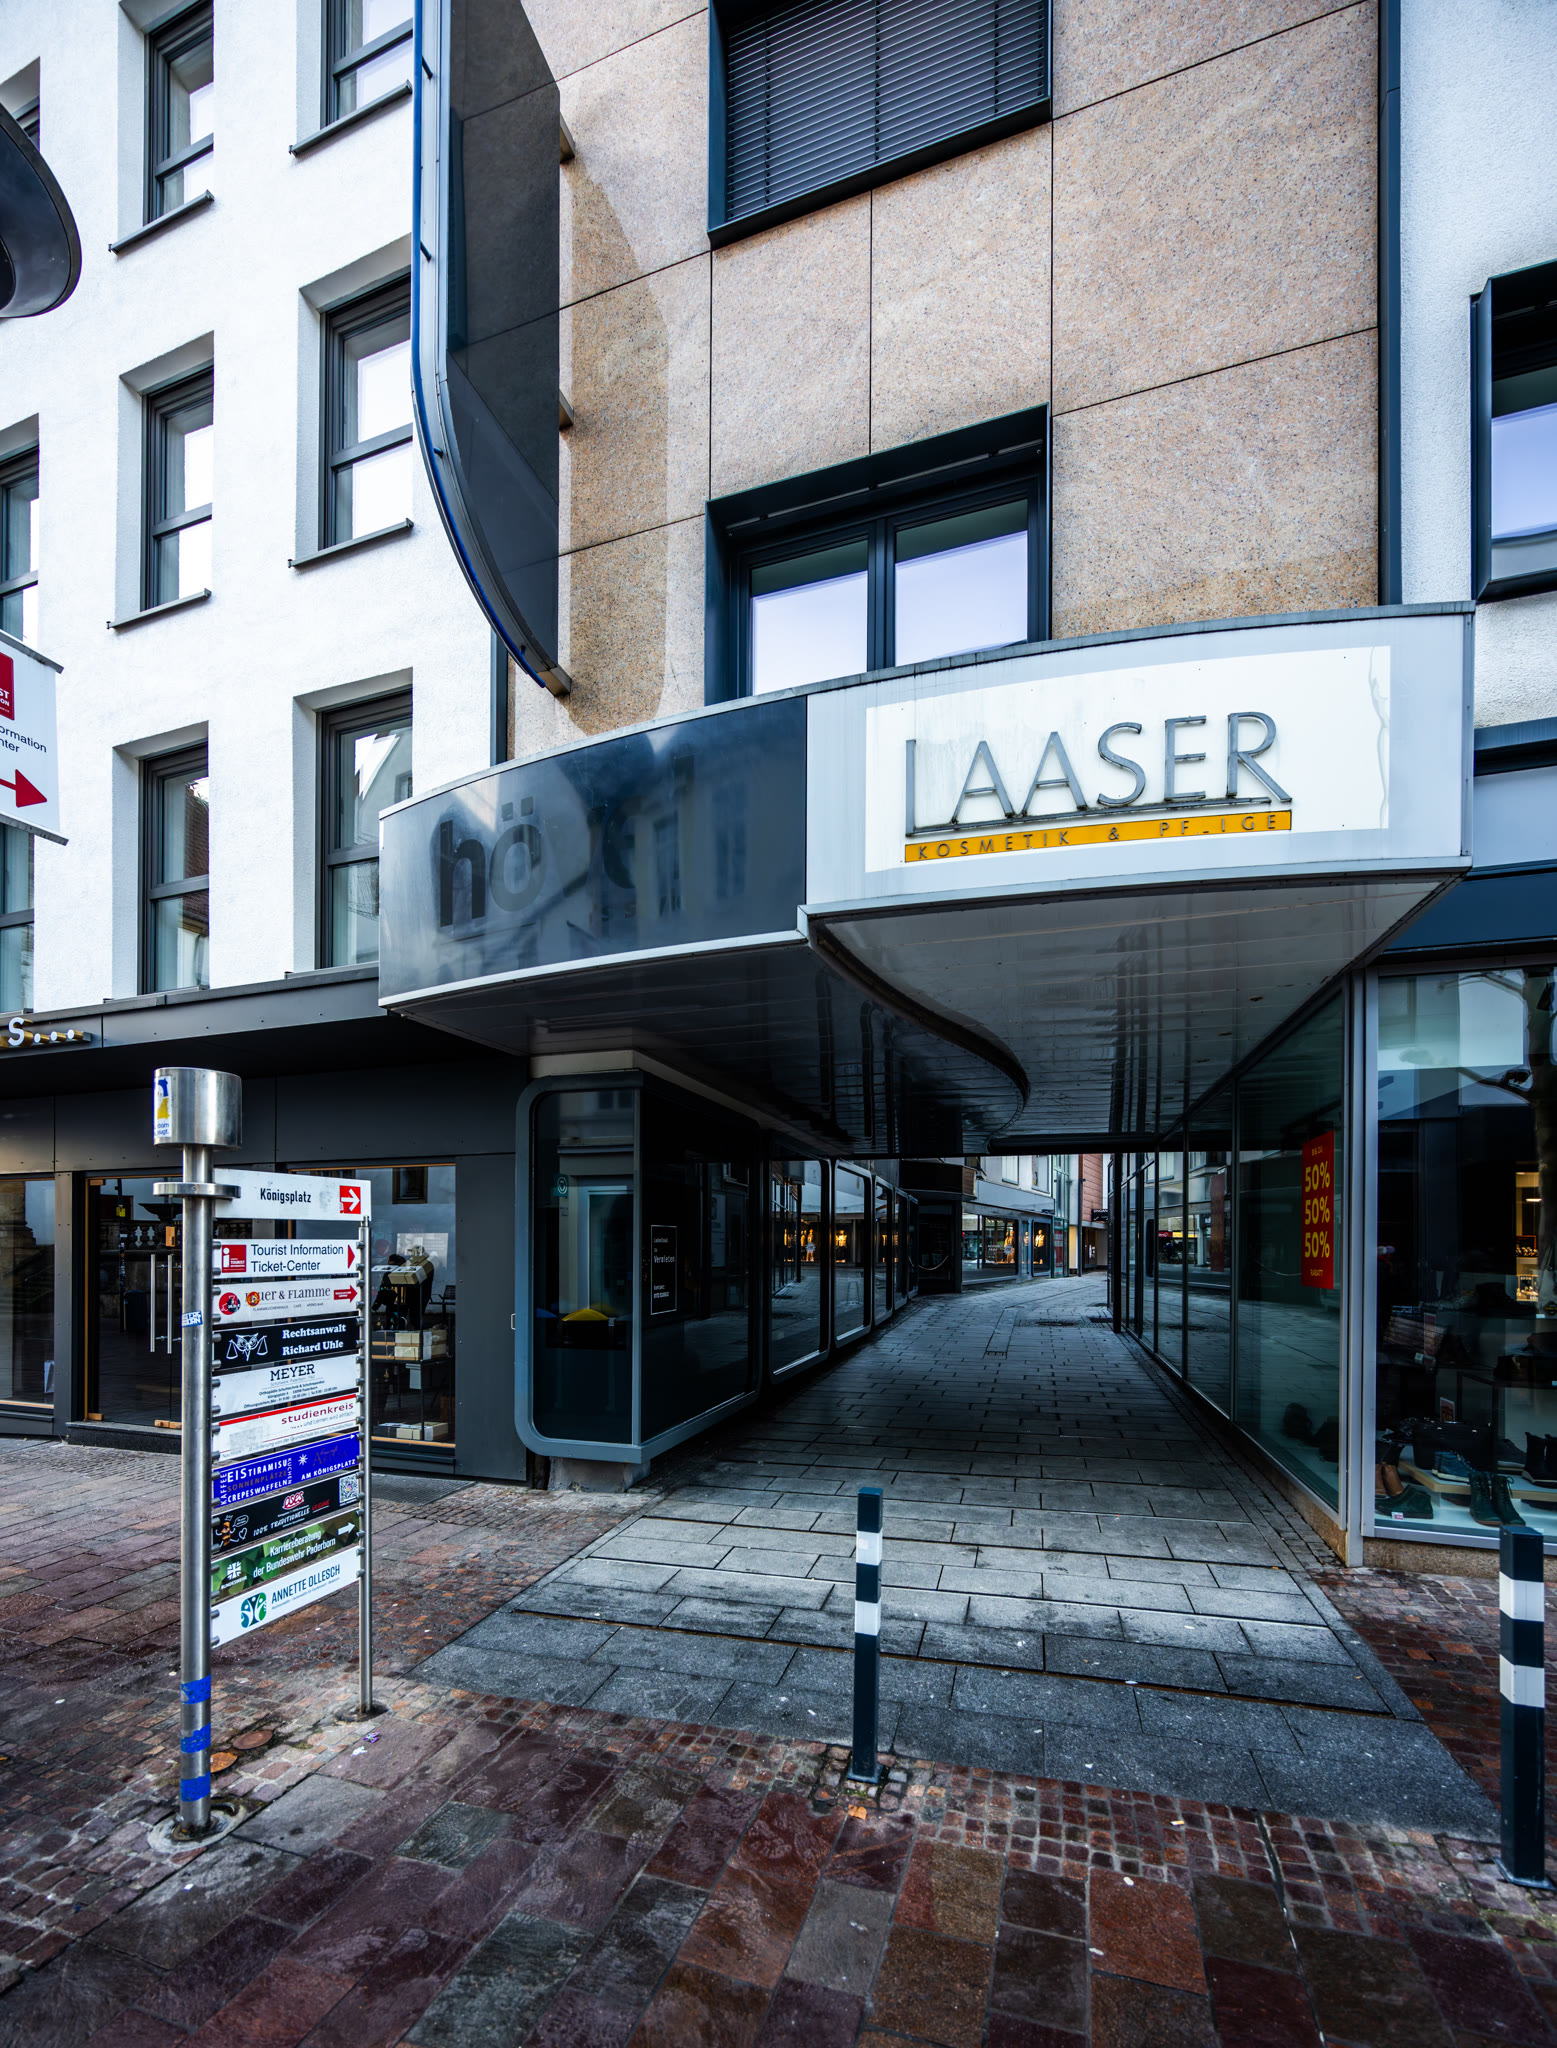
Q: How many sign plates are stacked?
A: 10